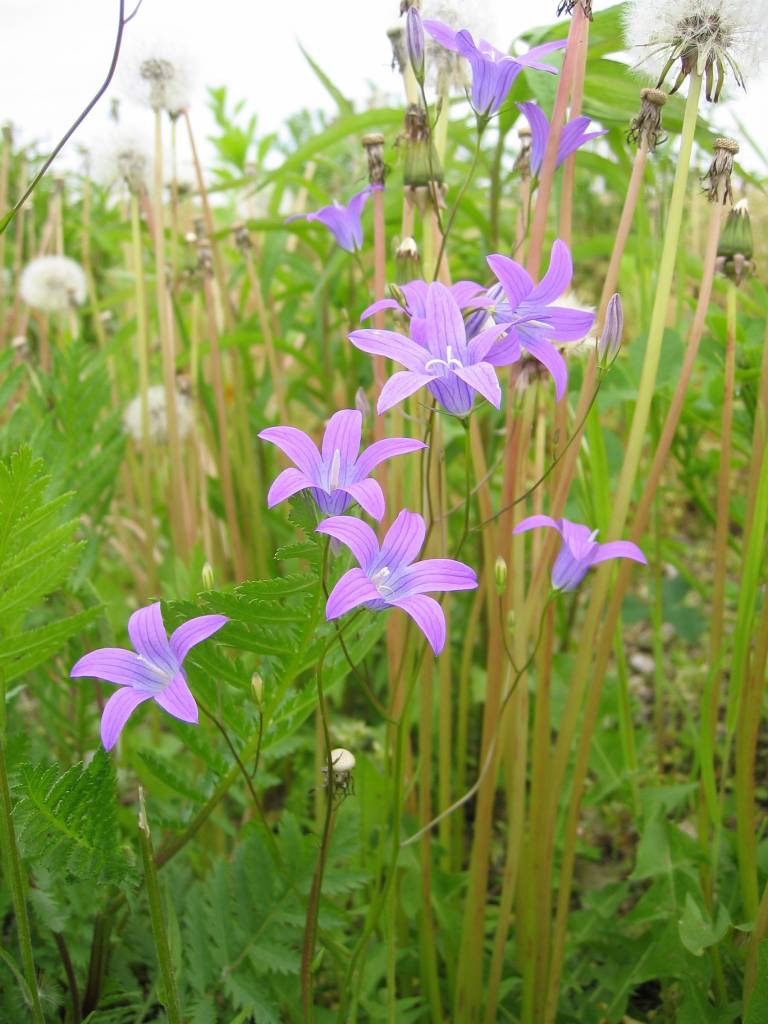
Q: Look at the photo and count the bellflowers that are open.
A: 10